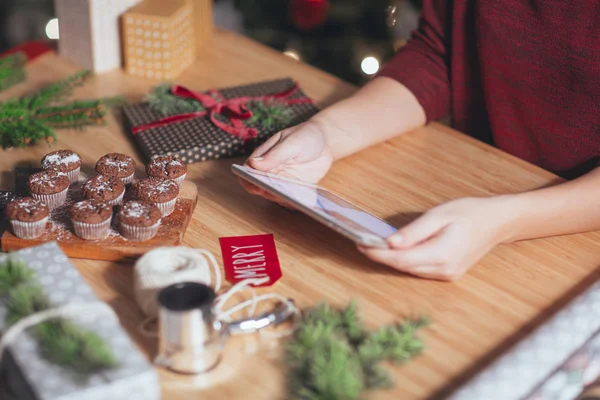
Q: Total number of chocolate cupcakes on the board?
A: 9